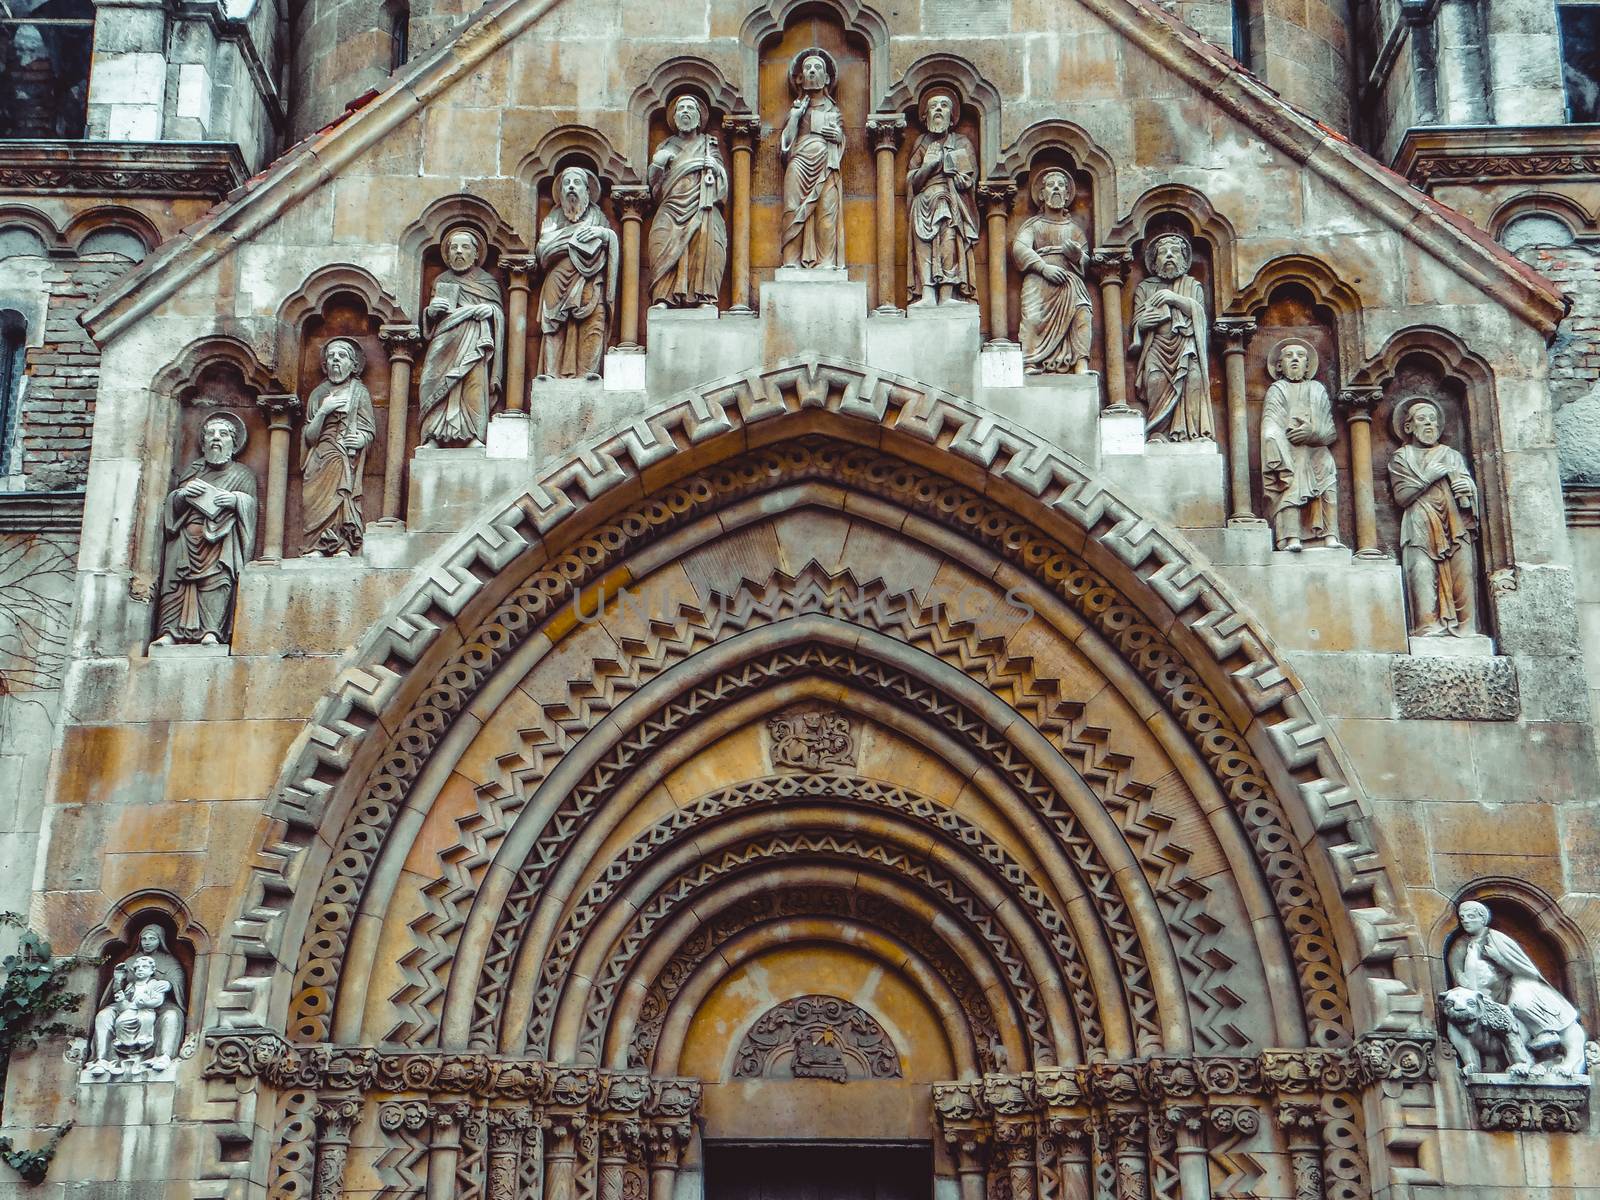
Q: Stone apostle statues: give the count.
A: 11